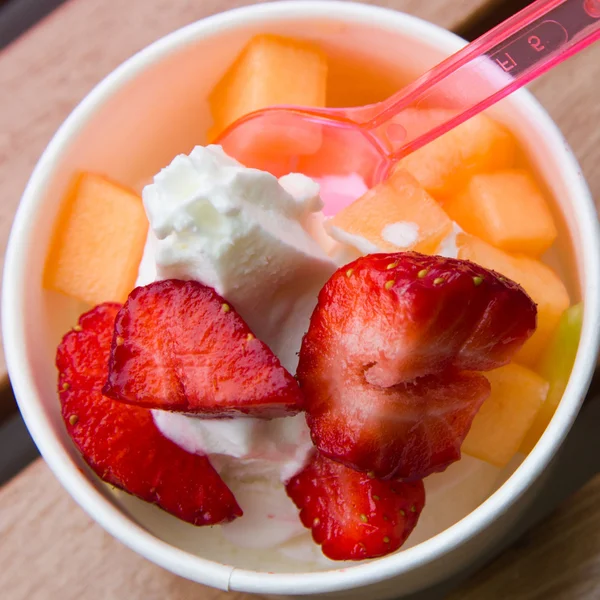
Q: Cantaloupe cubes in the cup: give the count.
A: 7